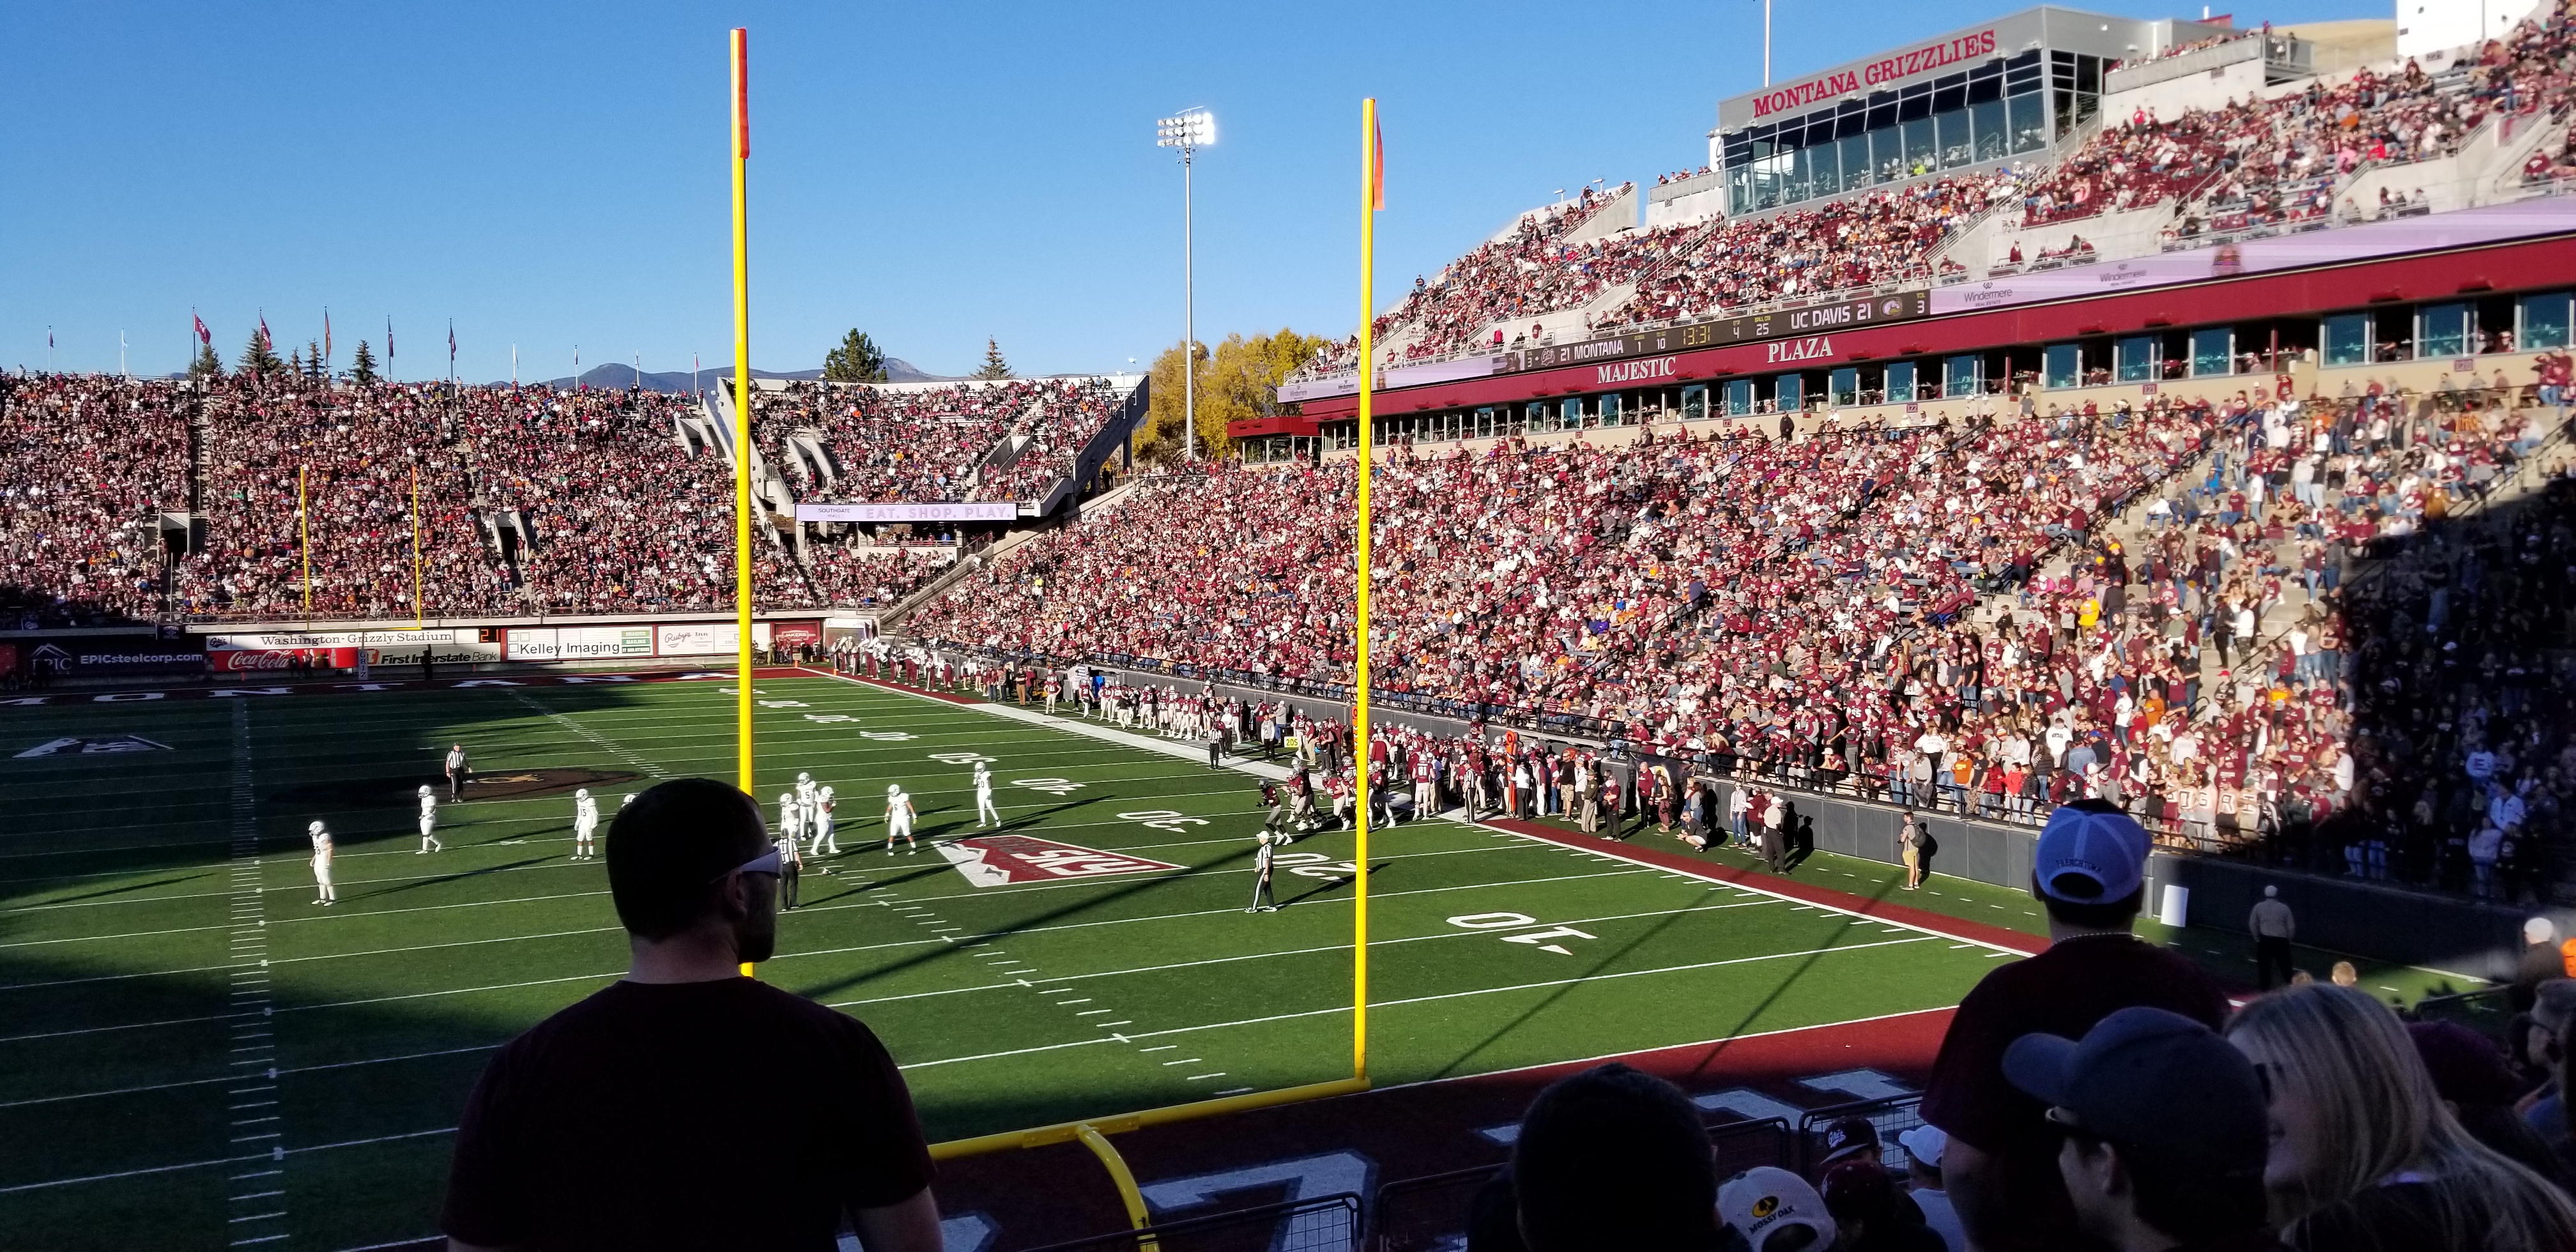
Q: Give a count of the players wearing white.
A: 9